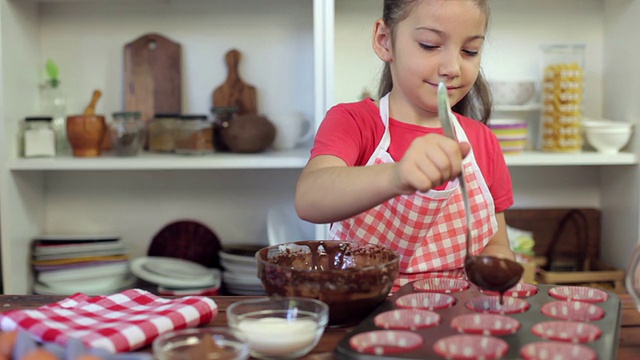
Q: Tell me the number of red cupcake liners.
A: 12